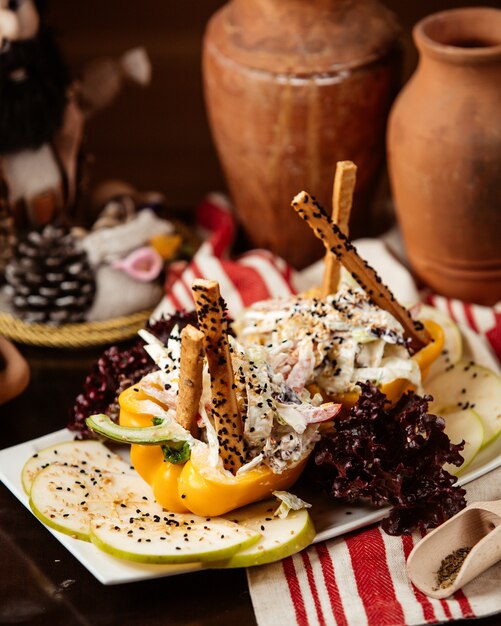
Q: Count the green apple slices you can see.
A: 7